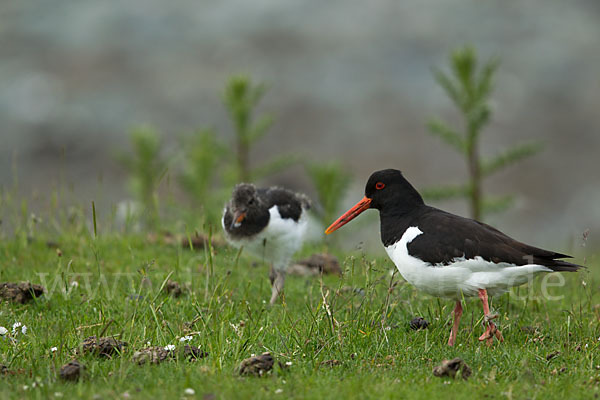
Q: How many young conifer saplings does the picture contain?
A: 5